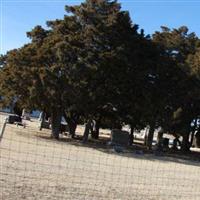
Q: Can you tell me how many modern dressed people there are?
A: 0